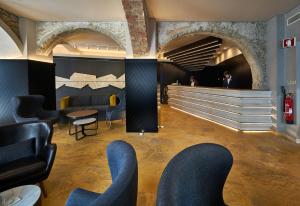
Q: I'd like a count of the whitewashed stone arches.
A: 2